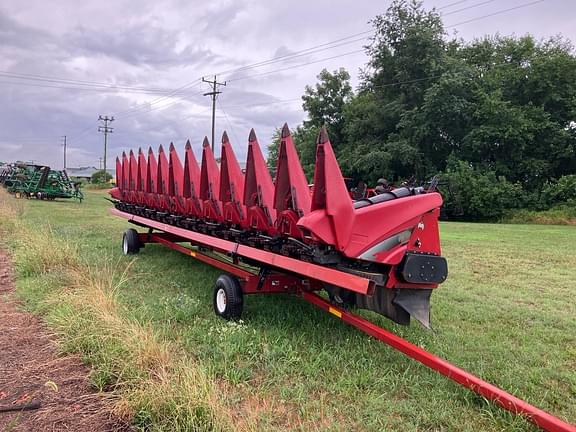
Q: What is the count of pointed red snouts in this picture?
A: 13